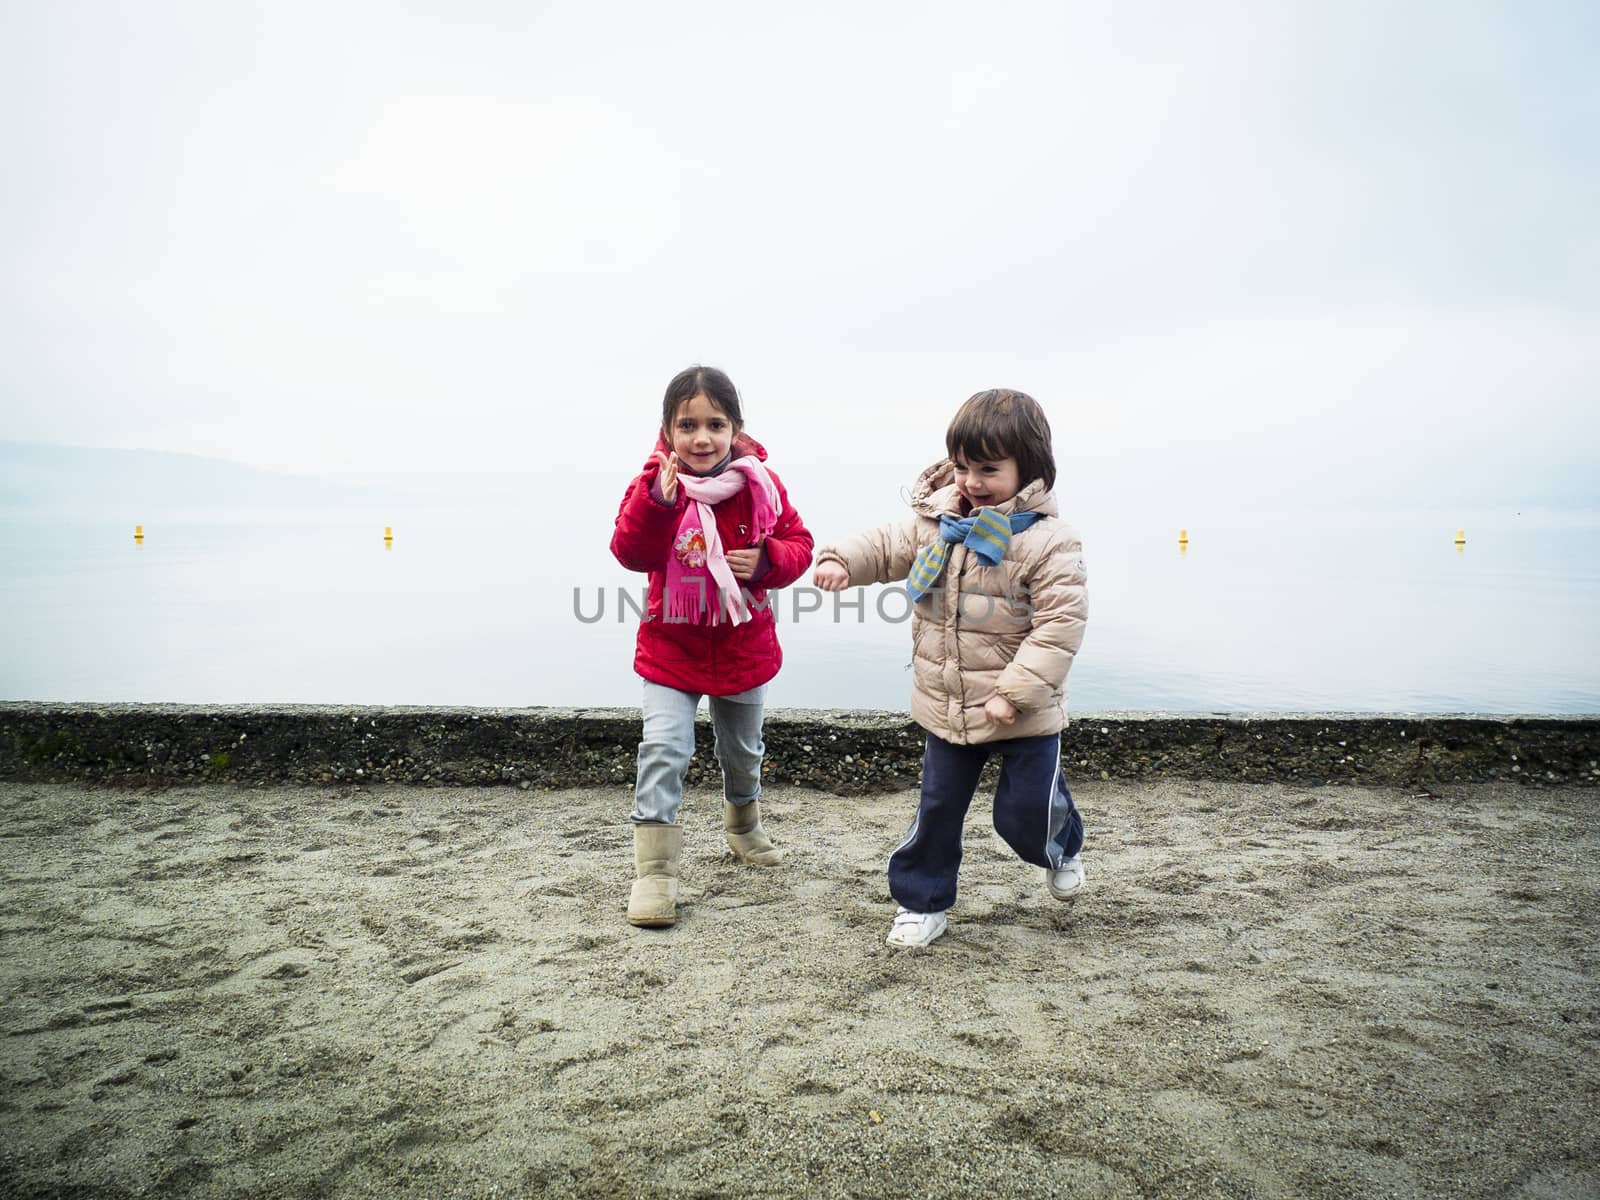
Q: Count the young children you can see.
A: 2